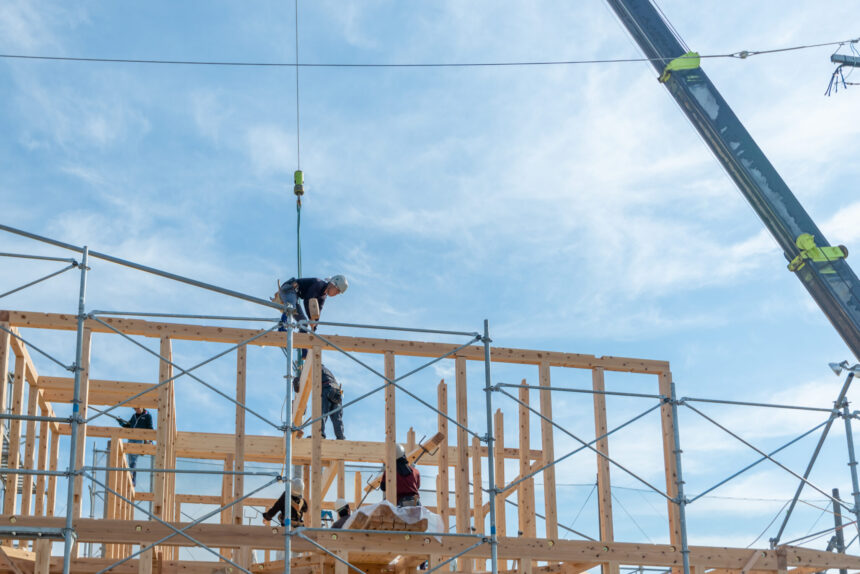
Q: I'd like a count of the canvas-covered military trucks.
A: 0